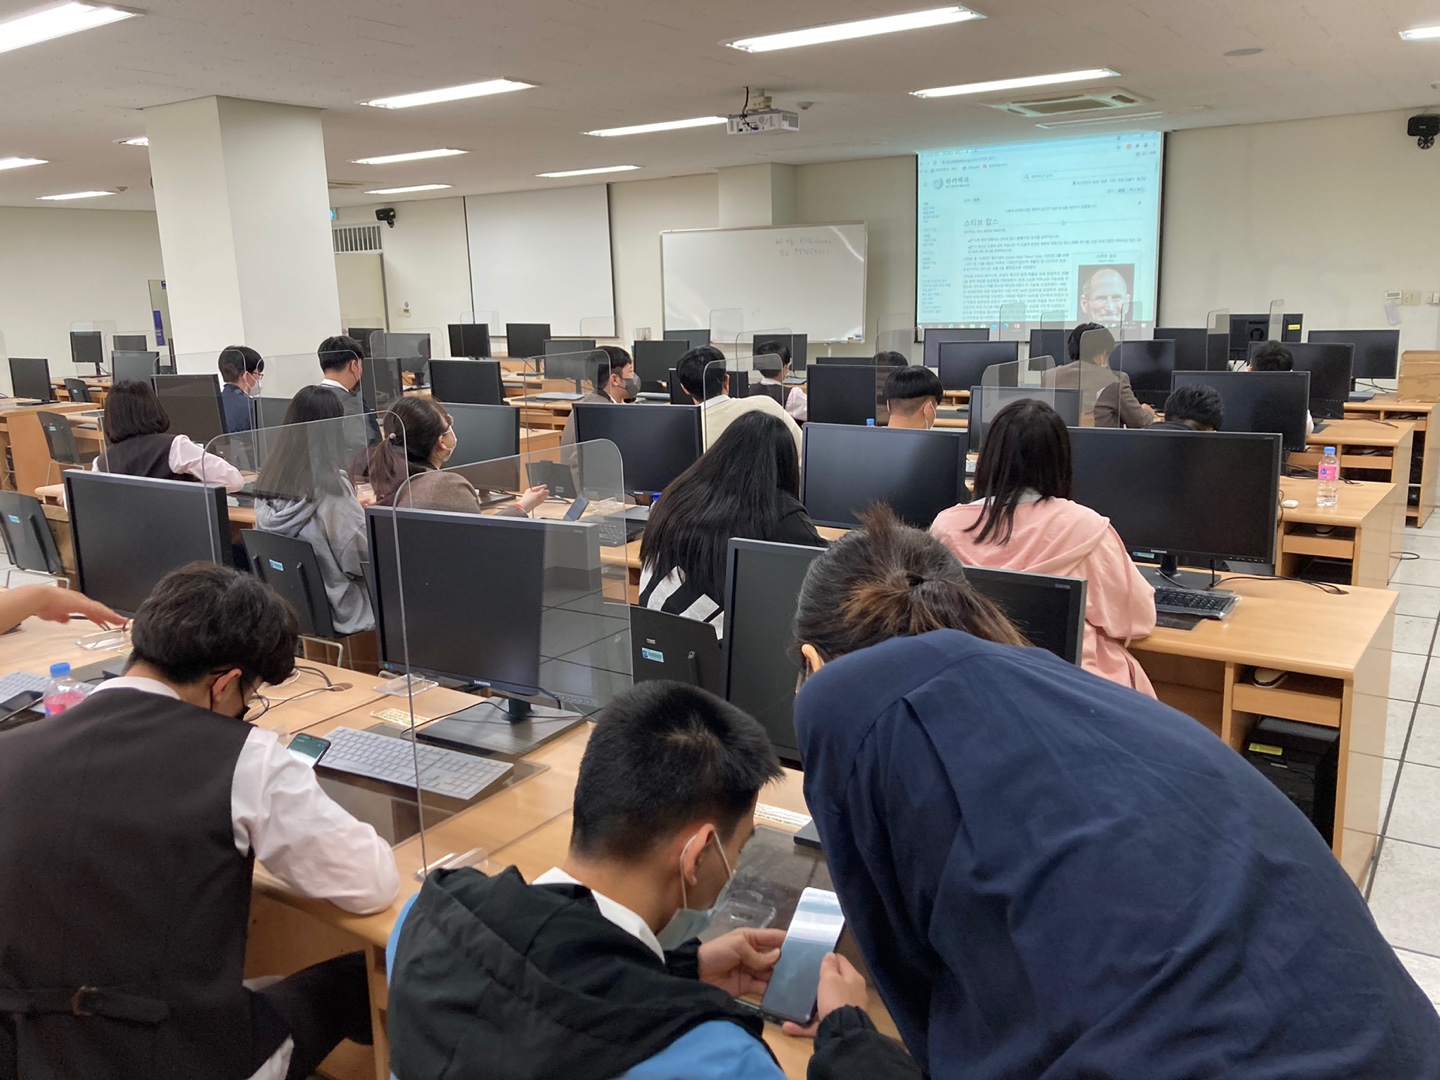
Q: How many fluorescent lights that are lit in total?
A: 12